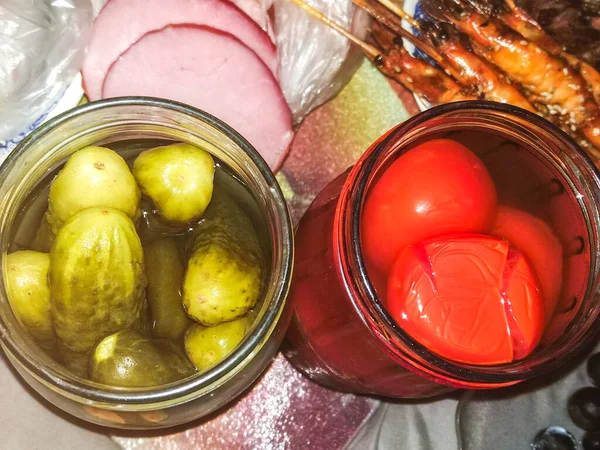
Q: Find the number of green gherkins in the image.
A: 8